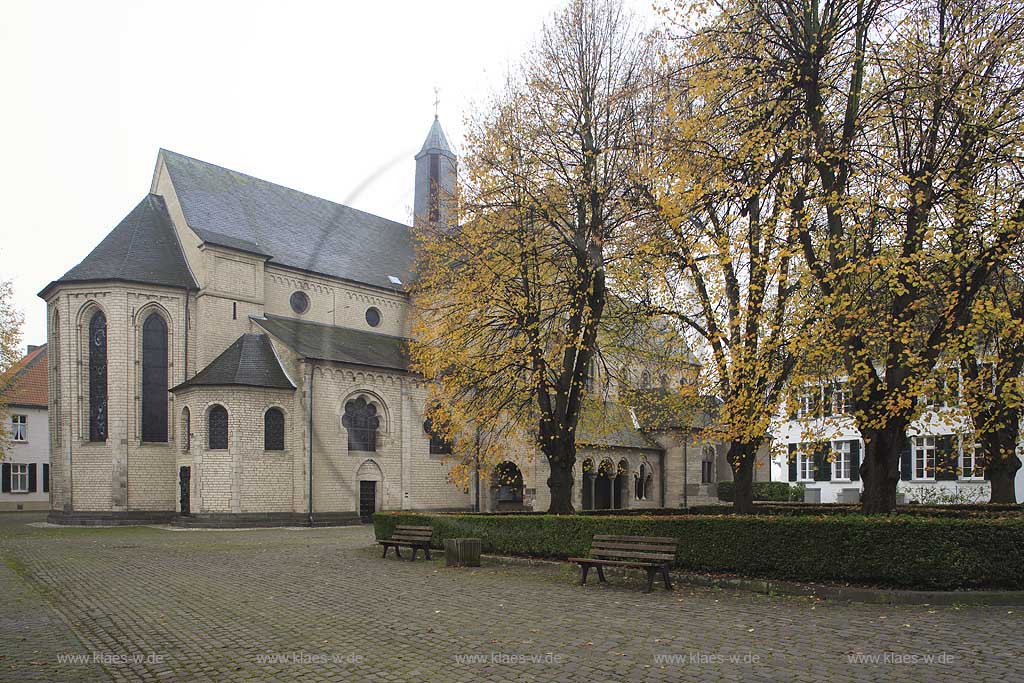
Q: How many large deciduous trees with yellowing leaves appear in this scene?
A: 4